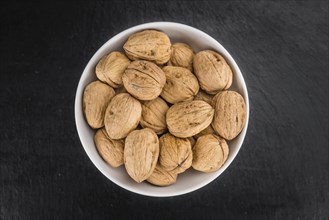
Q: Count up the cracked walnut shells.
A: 0